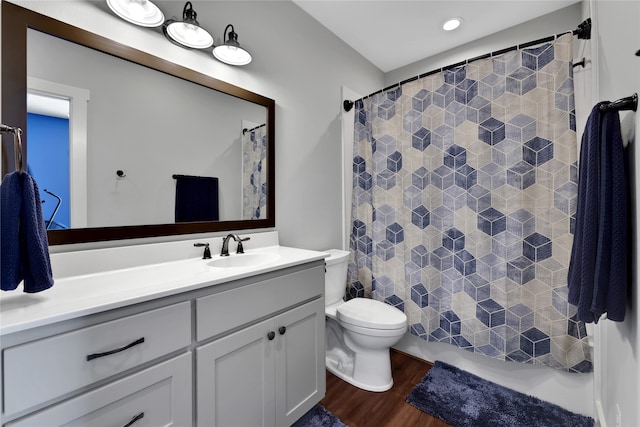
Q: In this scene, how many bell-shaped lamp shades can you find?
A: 3